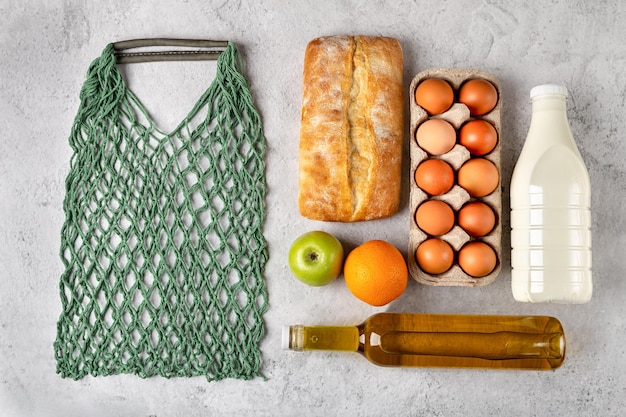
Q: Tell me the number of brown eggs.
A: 10